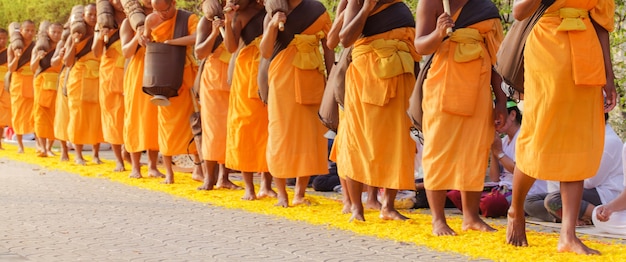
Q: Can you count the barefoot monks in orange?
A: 15